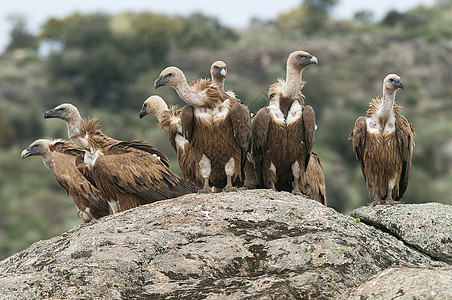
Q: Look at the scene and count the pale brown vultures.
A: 7